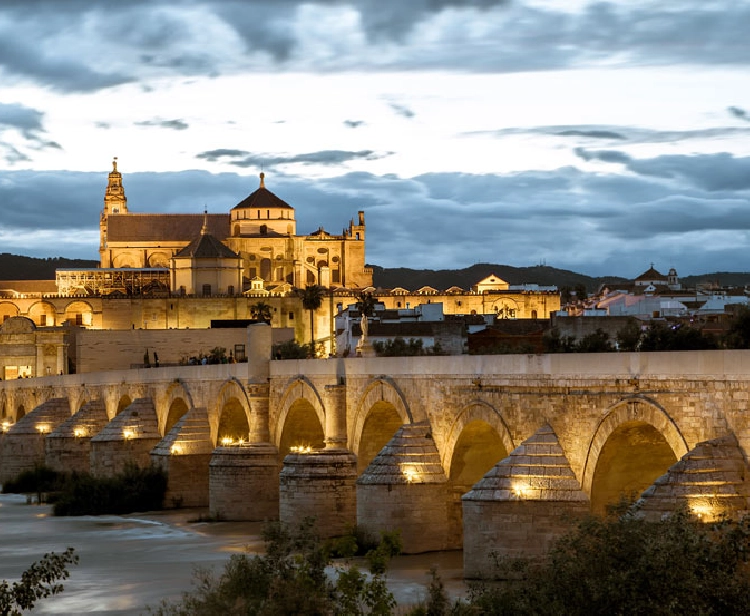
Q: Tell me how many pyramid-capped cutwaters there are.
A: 7